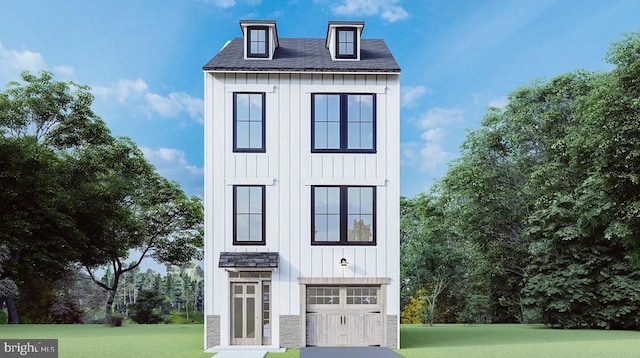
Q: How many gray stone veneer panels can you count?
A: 3